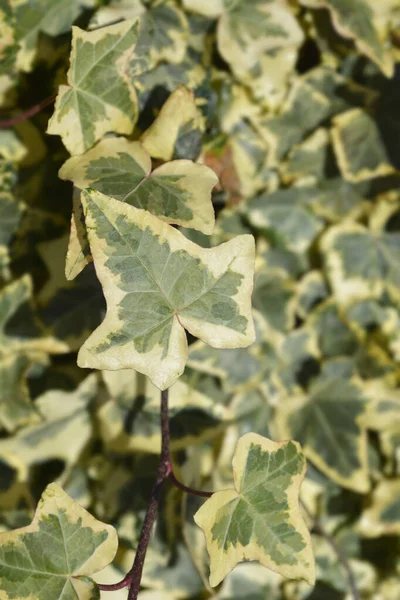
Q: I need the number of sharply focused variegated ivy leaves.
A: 5